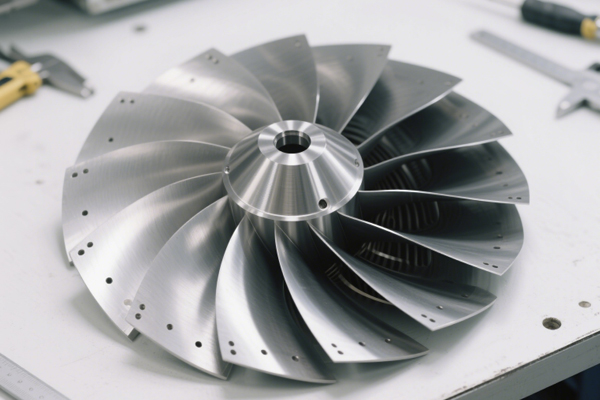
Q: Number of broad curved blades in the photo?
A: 14